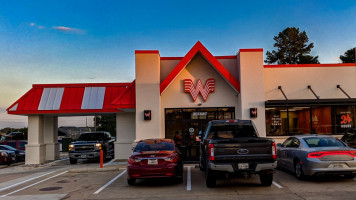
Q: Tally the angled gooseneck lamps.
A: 3